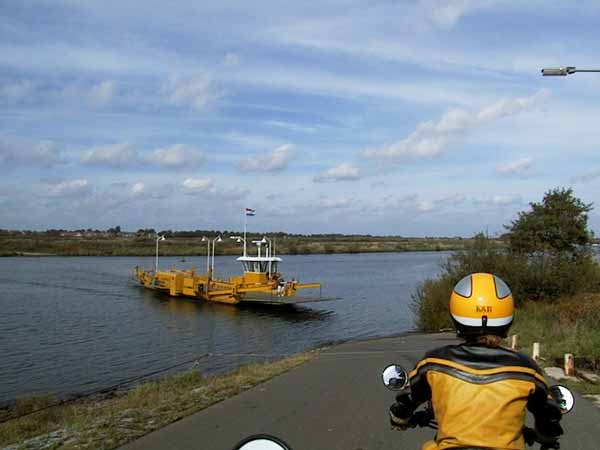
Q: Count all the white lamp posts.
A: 5